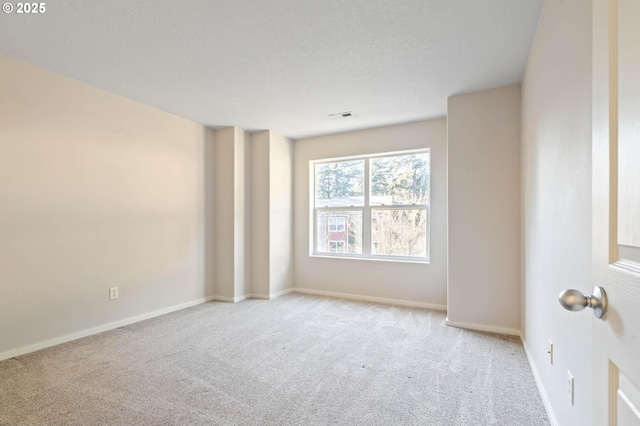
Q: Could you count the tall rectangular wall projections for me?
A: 3